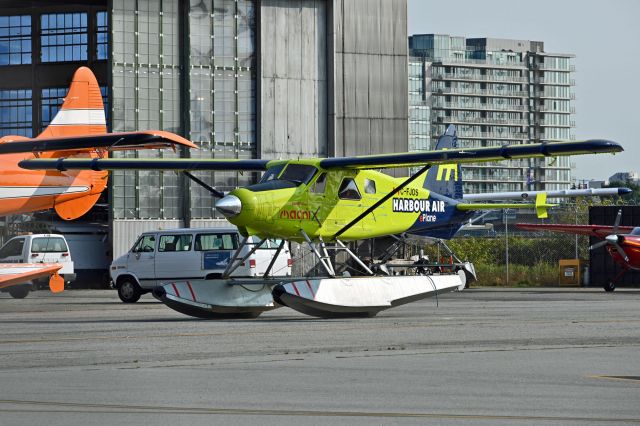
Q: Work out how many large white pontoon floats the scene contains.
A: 2